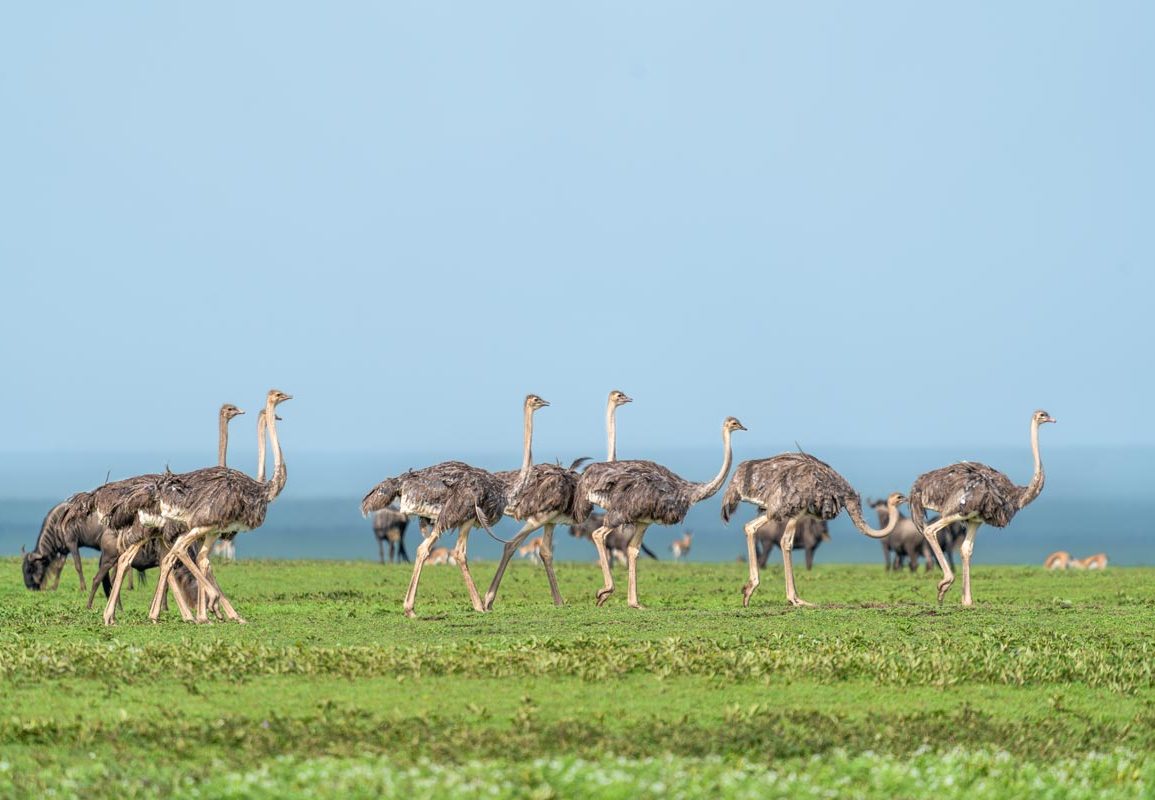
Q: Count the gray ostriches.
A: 8